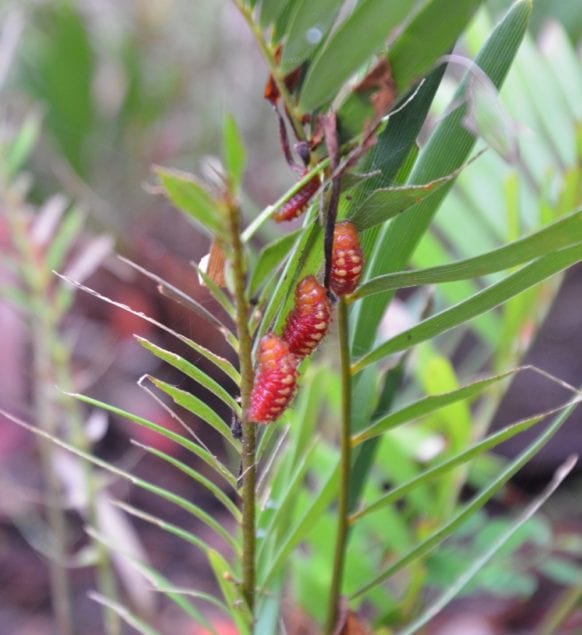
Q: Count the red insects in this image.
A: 4